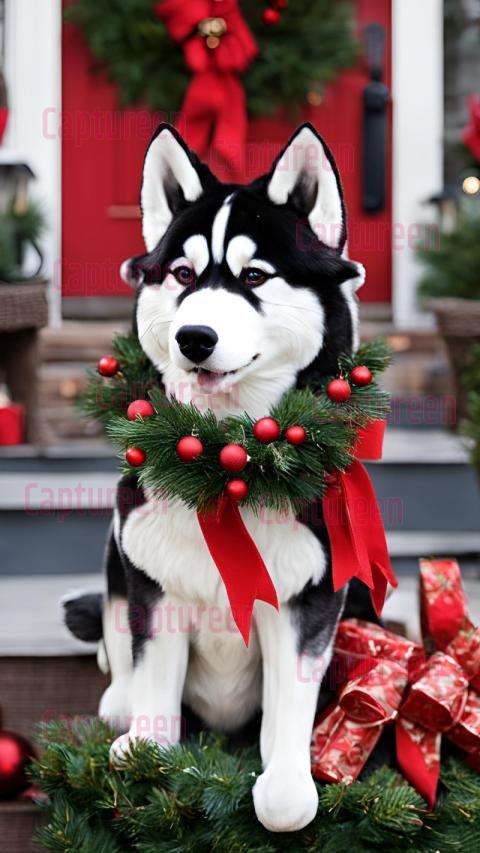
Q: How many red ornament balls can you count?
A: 13